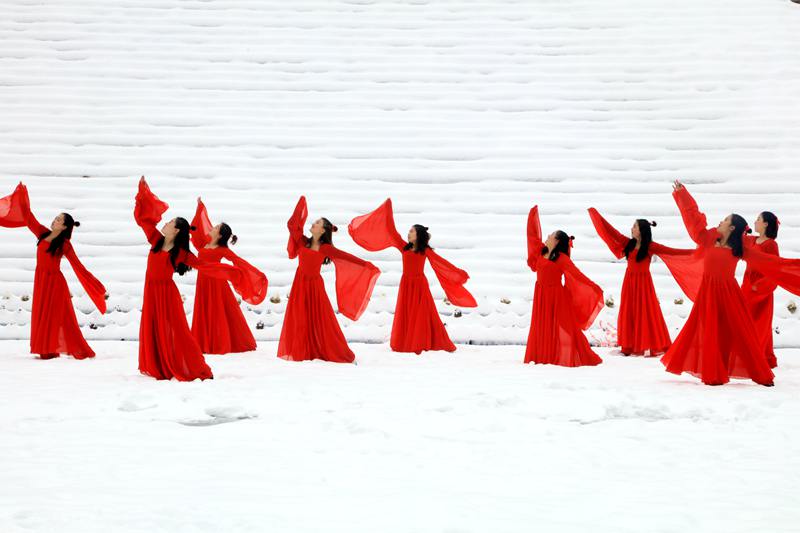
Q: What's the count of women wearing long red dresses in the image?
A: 9